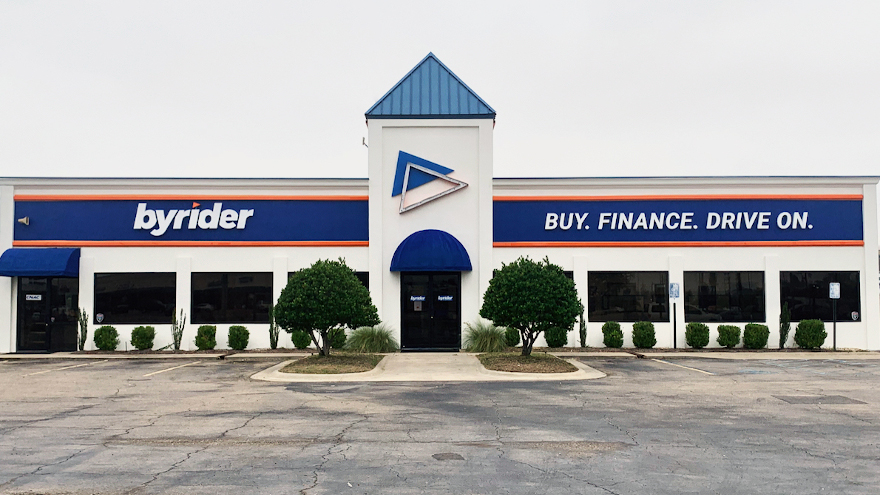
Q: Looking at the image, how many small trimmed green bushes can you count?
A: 14